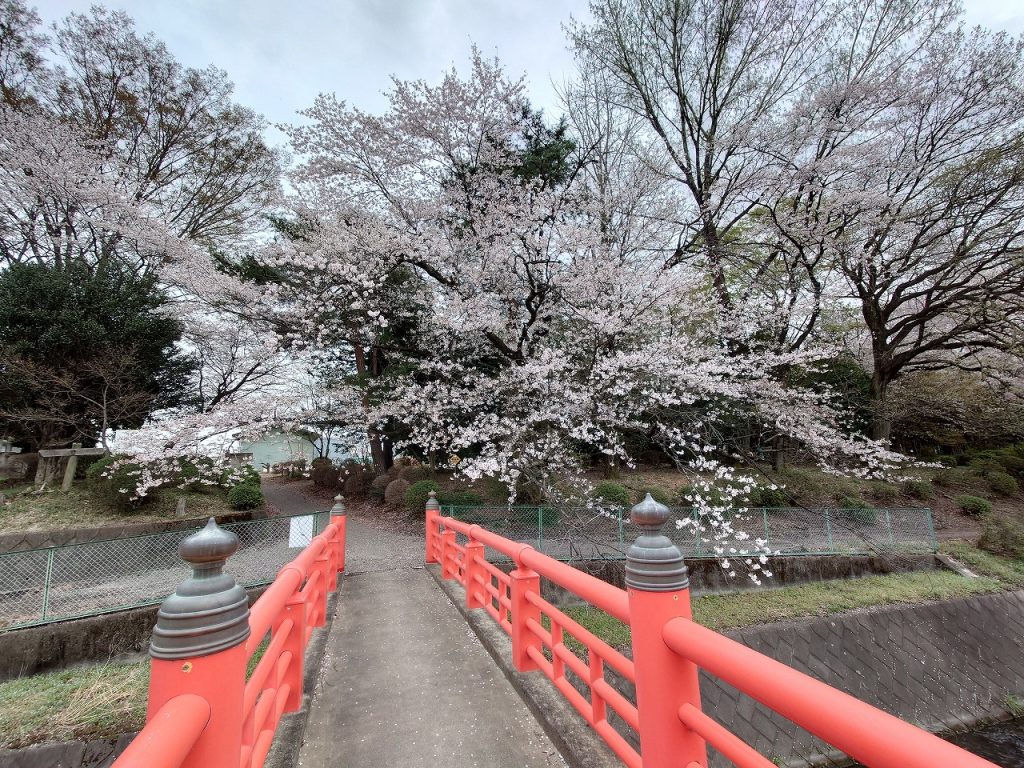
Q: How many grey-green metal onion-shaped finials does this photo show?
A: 4